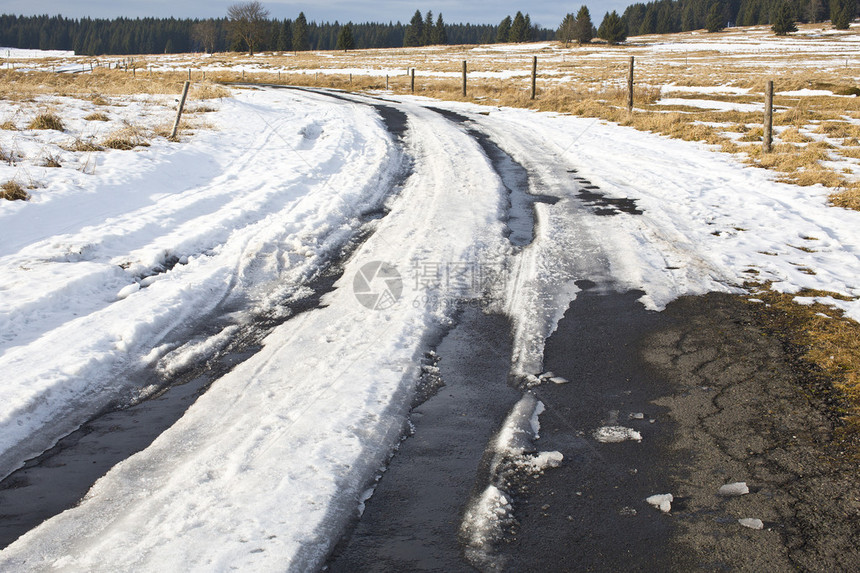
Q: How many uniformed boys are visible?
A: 0